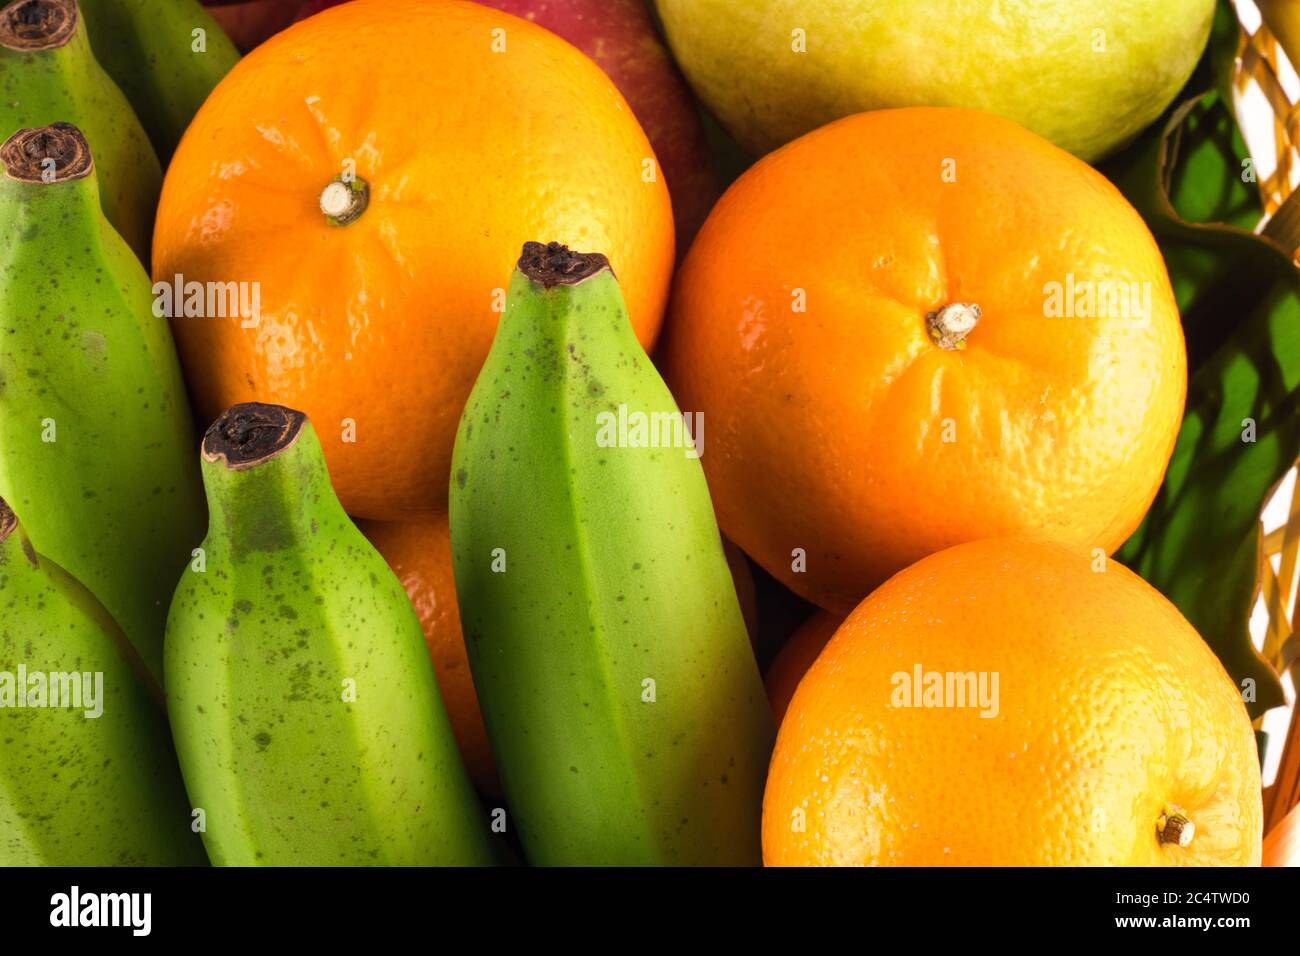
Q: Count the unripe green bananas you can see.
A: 6